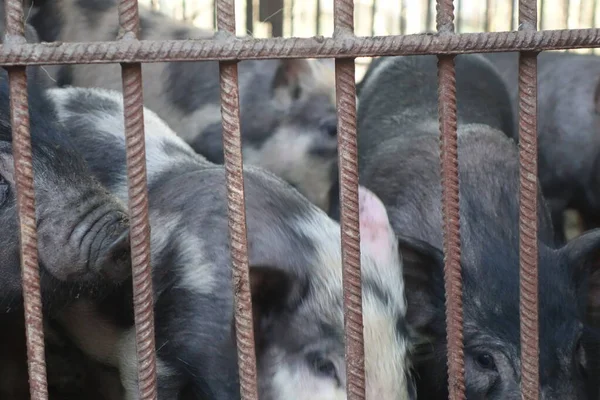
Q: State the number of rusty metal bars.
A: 7